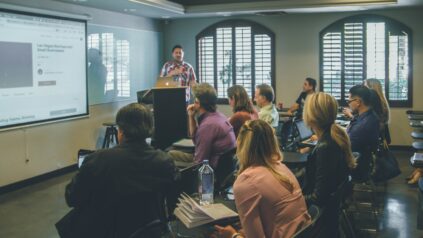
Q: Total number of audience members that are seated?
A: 9